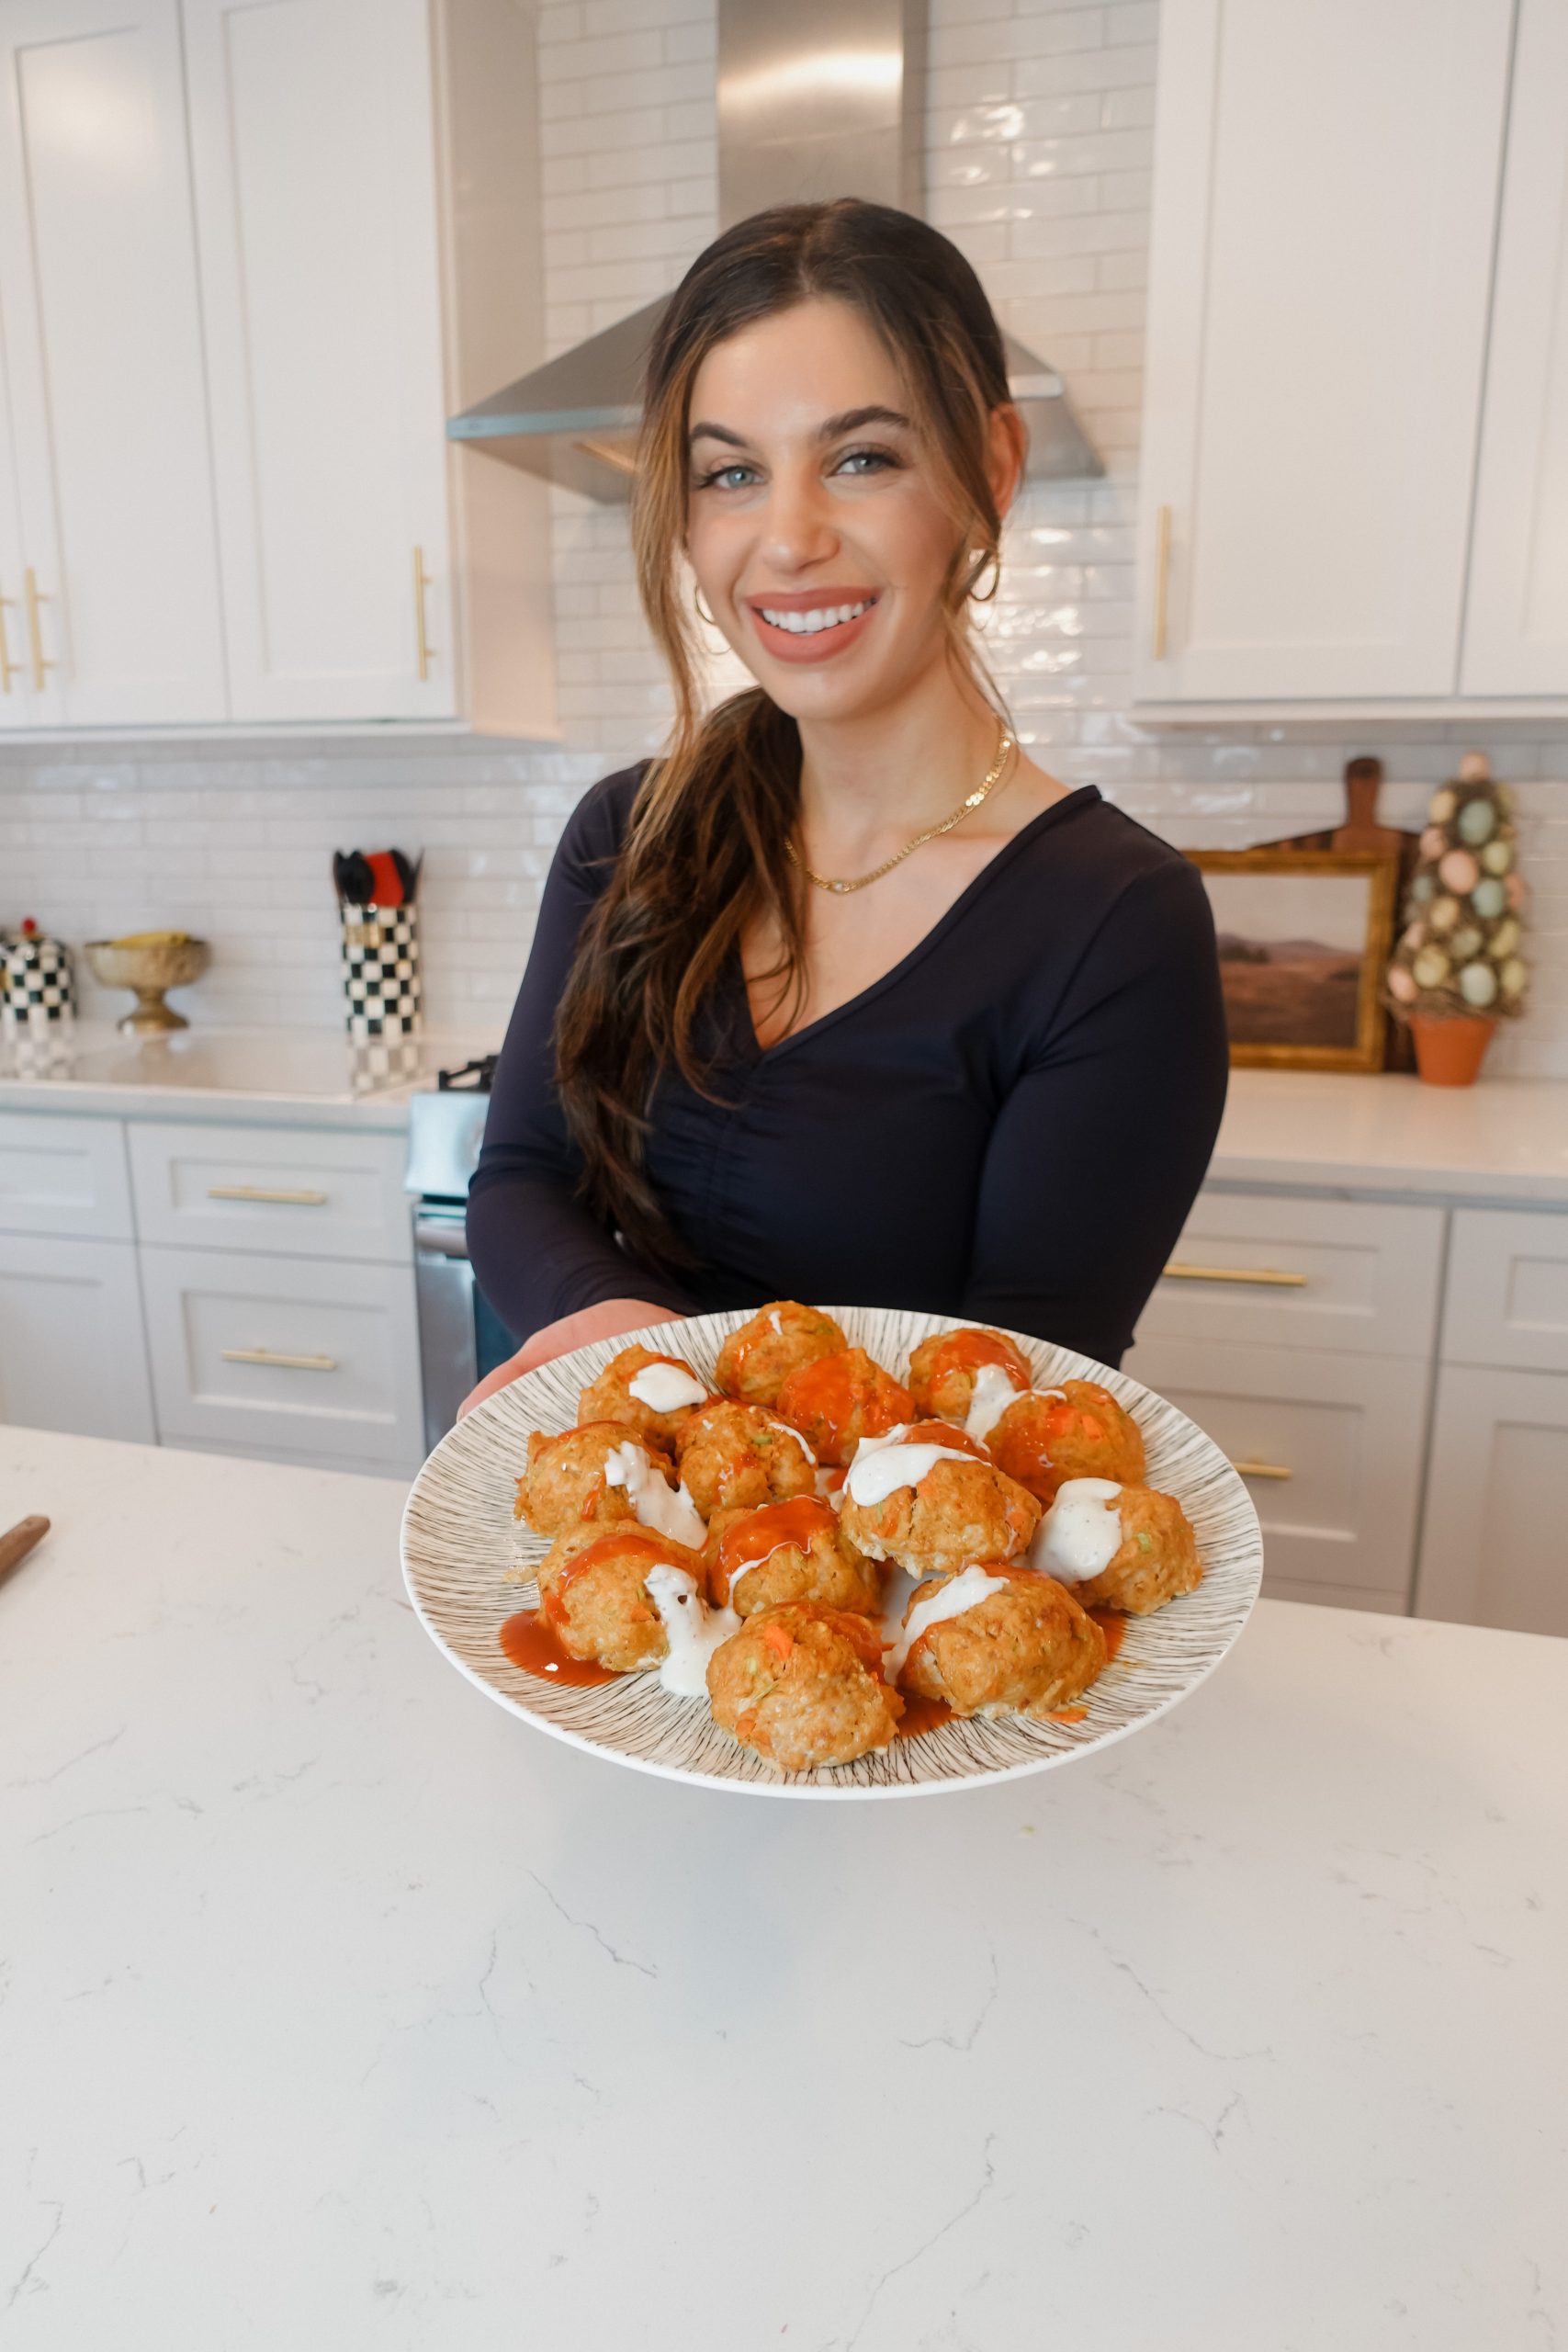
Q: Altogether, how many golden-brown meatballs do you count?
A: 13